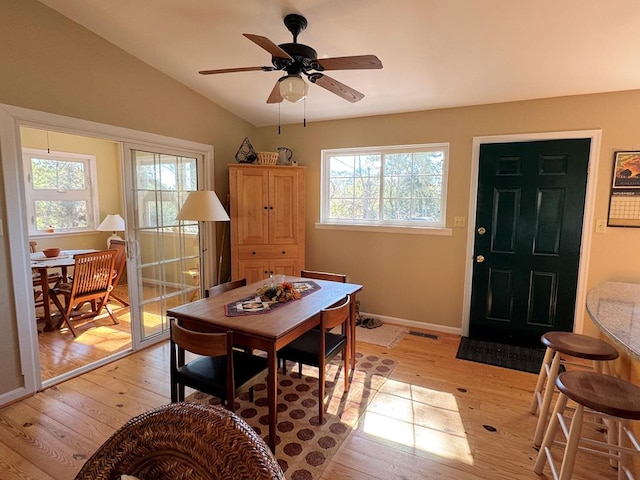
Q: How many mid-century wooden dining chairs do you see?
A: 4